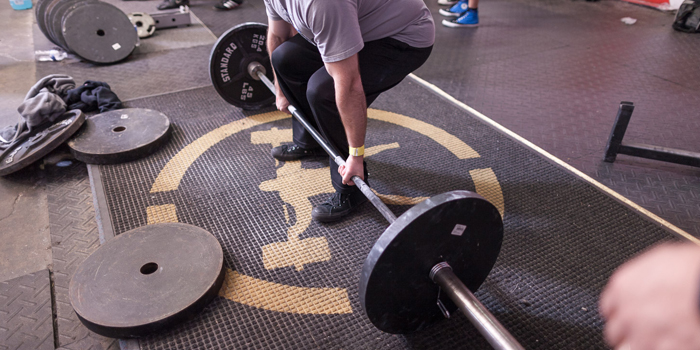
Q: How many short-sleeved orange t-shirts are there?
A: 0